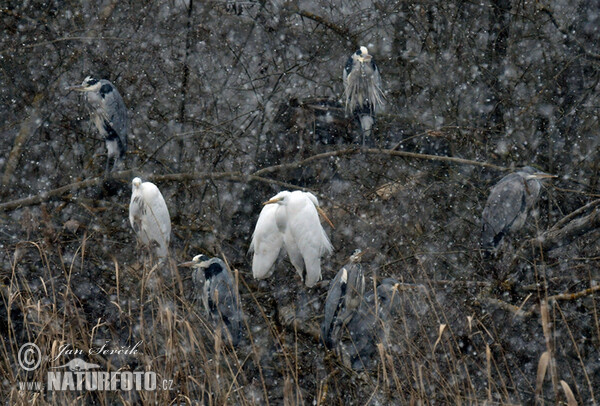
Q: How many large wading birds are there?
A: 9